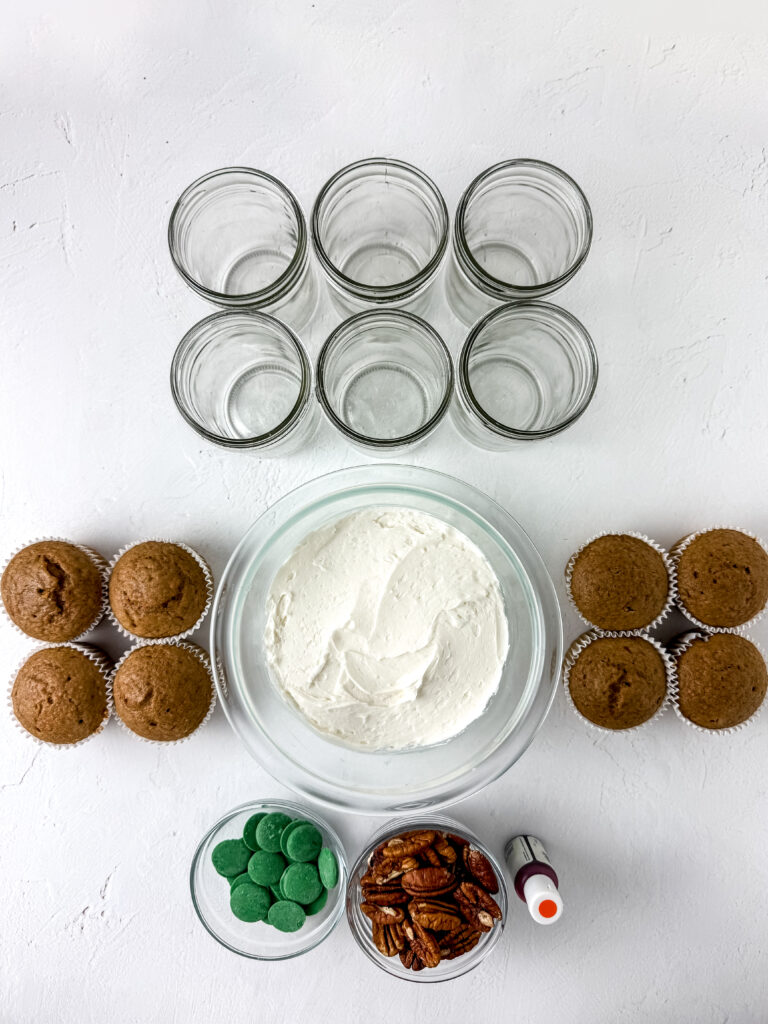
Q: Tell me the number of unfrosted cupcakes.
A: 8